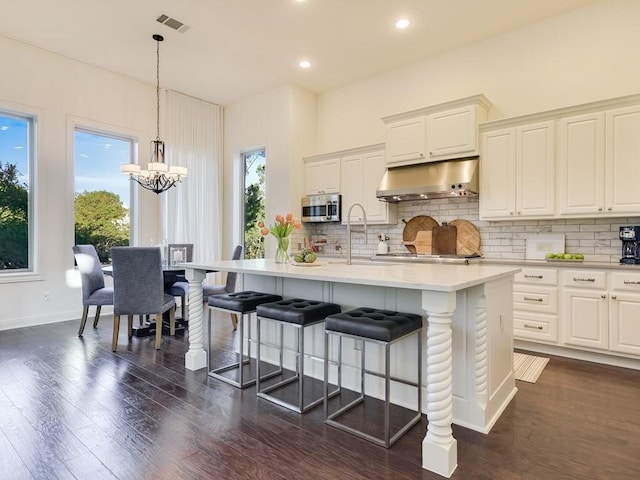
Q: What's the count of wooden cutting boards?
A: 4